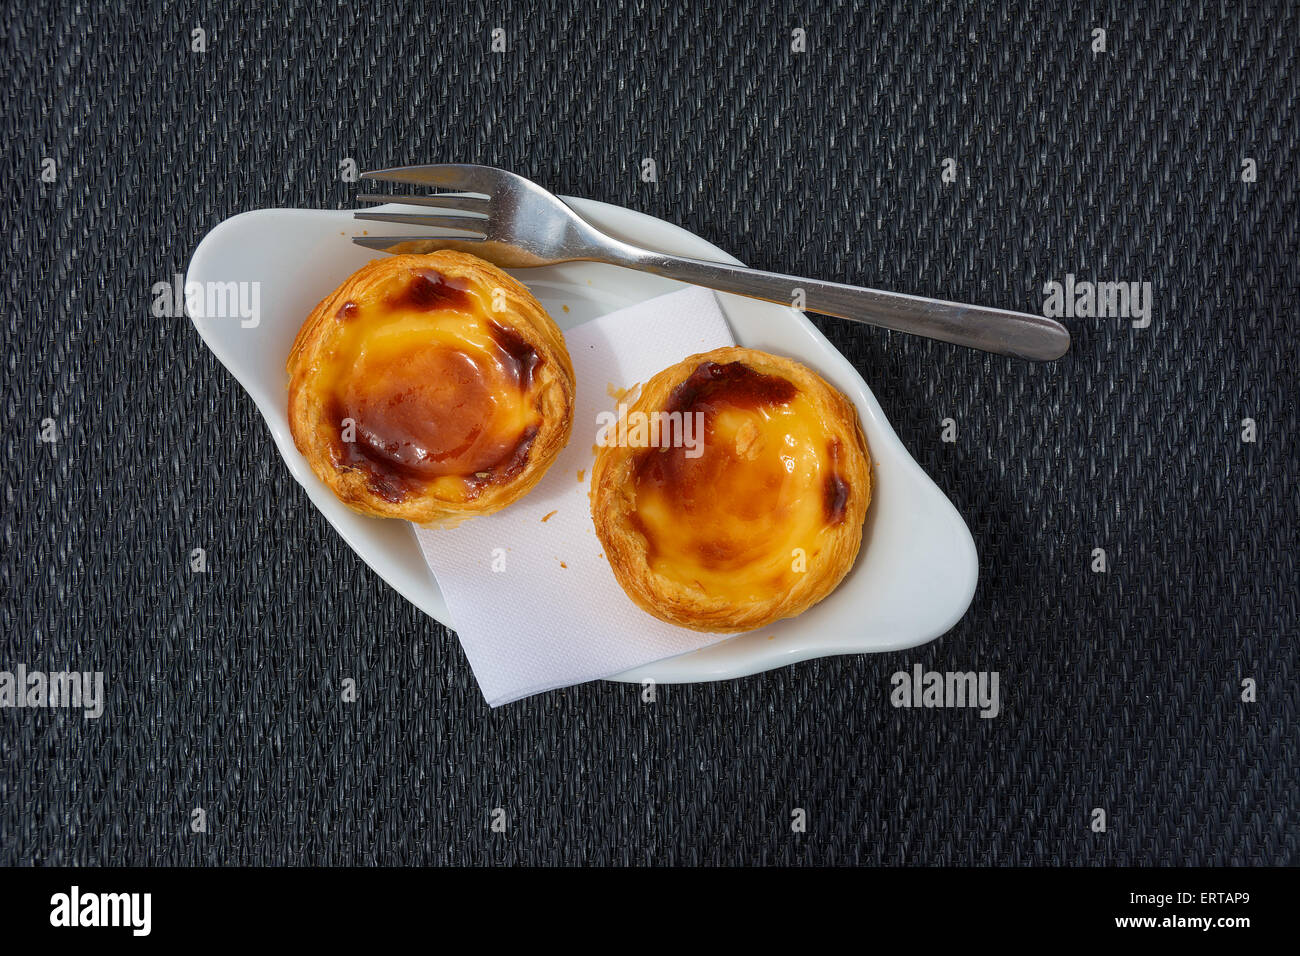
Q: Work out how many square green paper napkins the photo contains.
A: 0